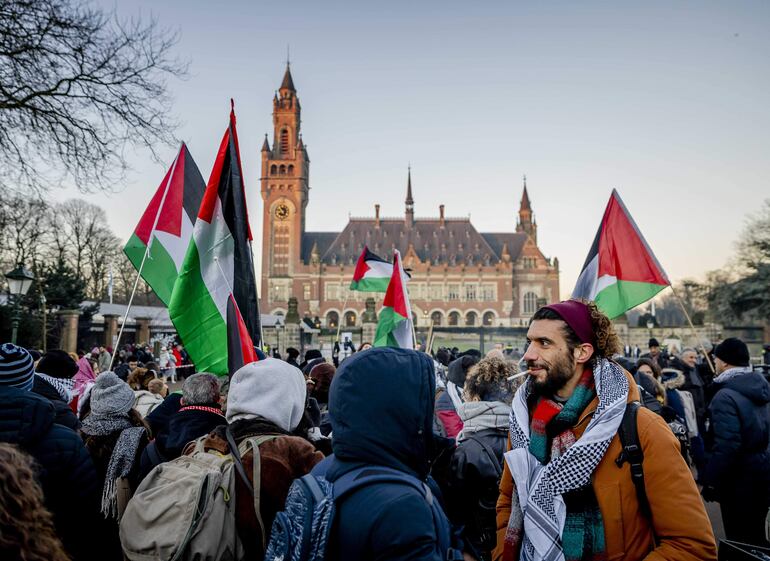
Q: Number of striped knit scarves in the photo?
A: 1